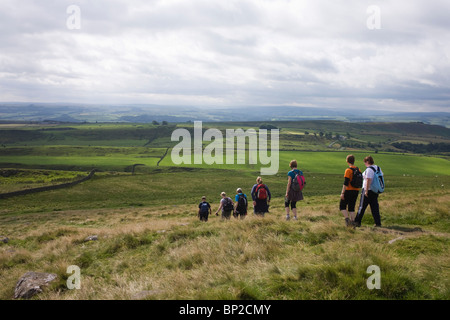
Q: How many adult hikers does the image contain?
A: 7